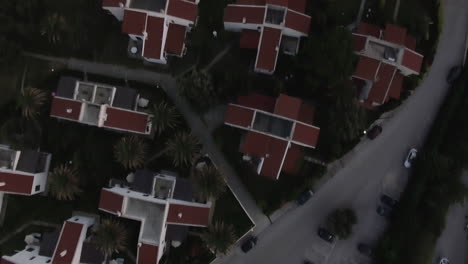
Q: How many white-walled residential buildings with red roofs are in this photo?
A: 8